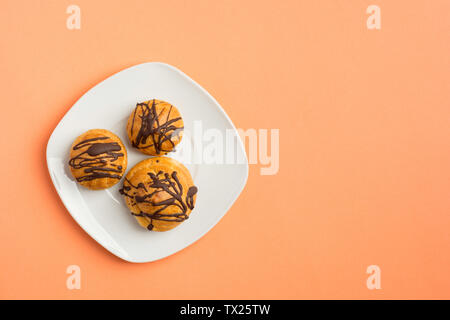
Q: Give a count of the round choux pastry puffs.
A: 3